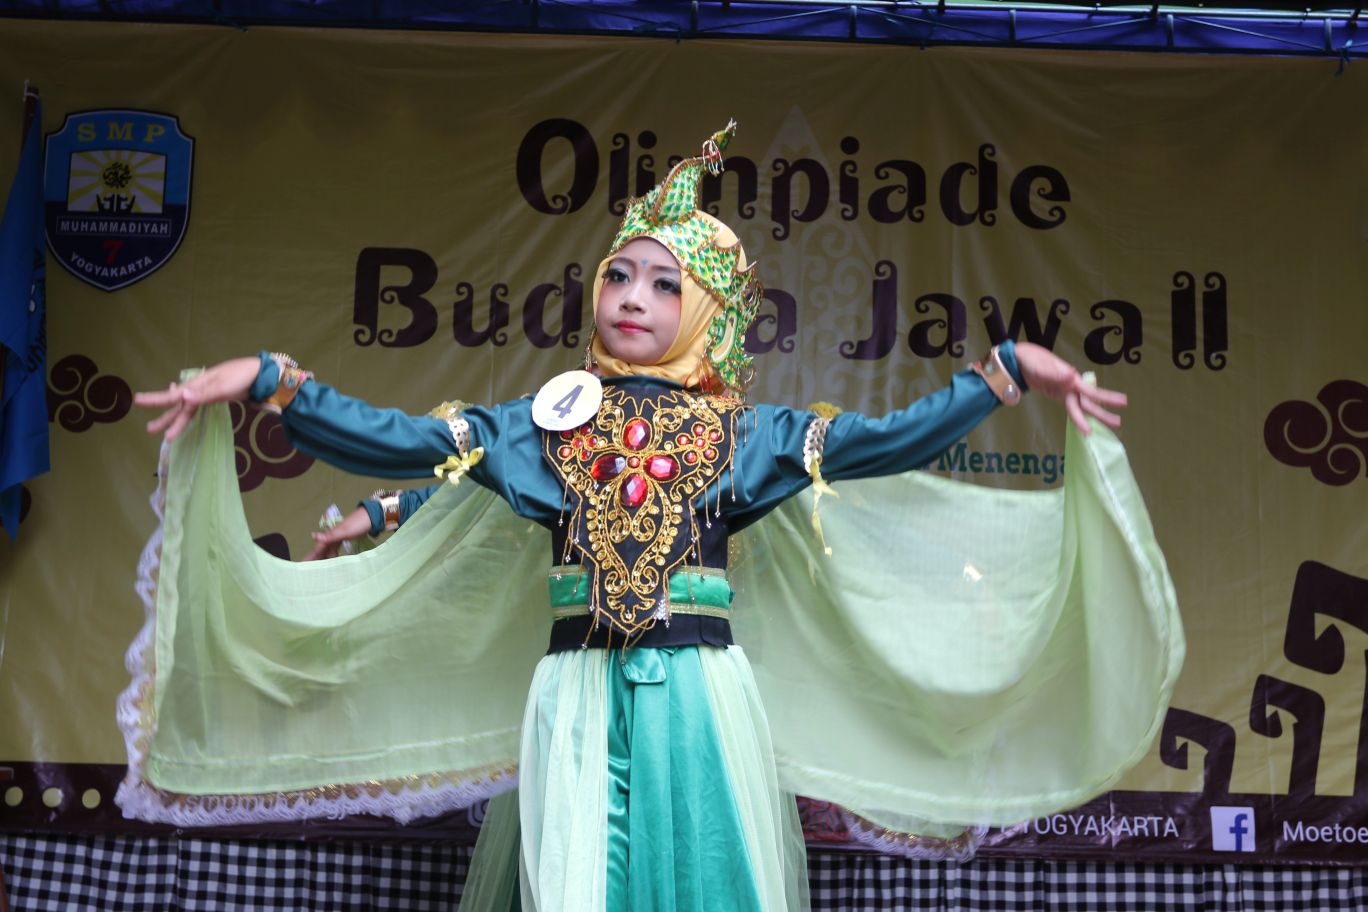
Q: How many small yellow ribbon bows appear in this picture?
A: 2